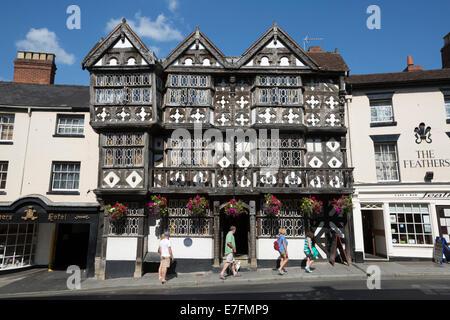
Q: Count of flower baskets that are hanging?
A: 7